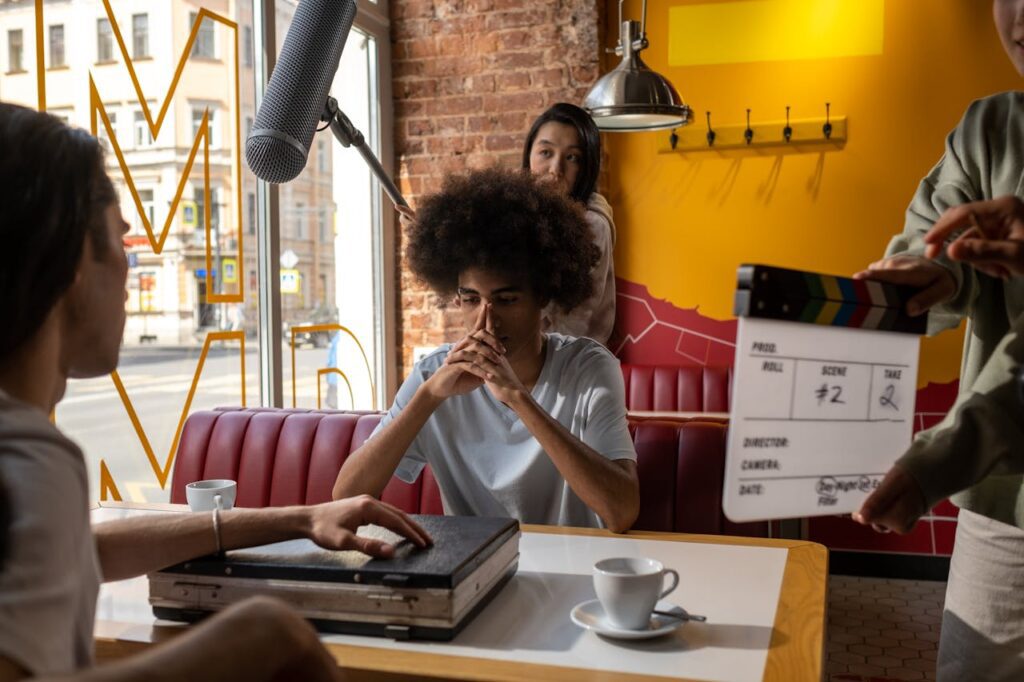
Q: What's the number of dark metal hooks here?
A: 5